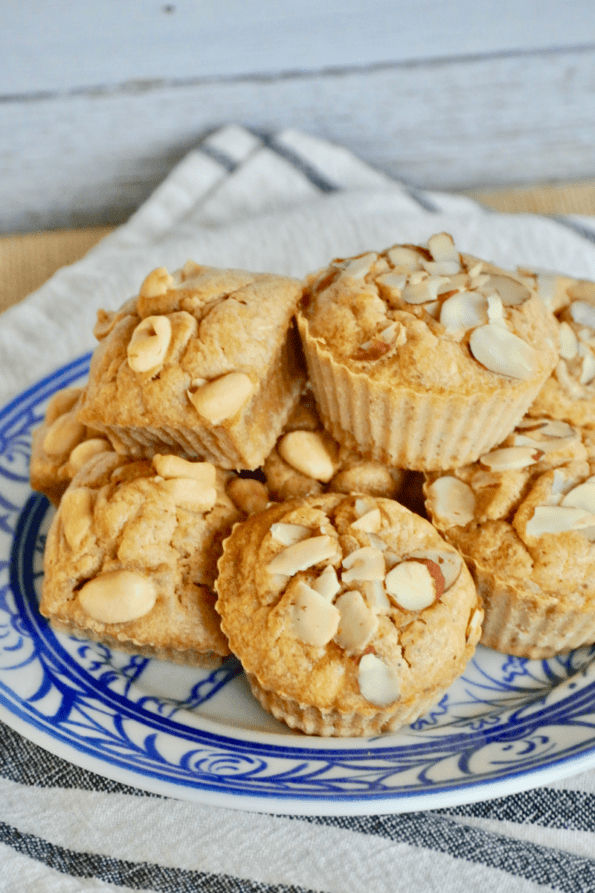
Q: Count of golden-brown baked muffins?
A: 8